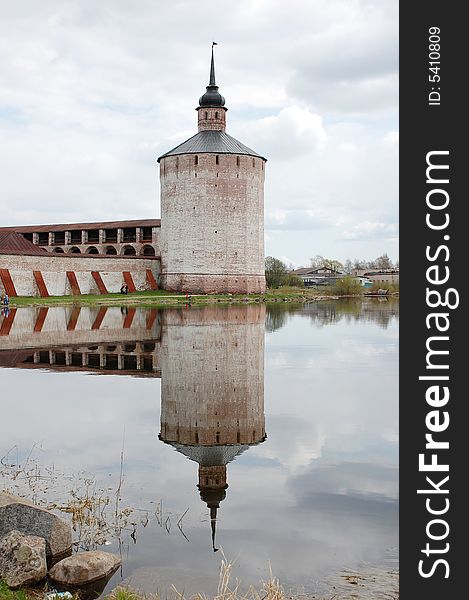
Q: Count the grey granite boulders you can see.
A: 3